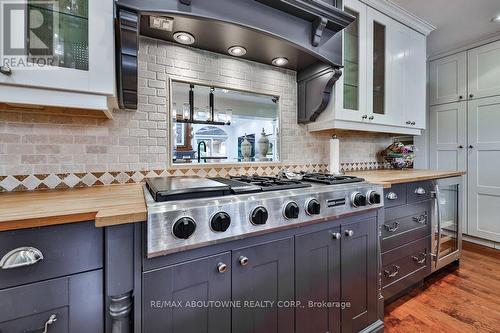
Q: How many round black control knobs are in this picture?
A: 7